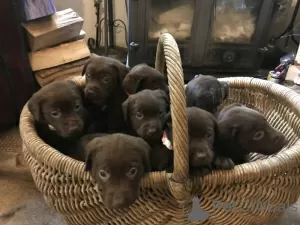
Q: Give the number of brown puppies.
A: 8